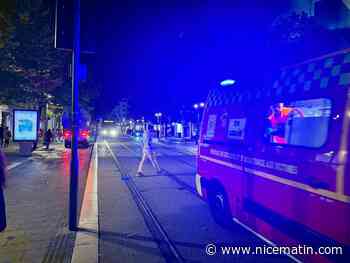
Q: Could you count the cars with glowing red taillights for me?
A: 1